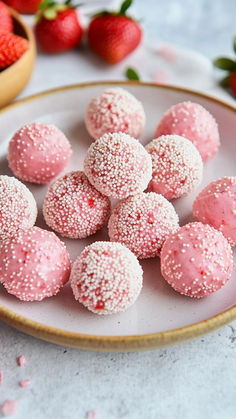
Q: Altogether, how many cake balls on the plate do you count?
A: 12